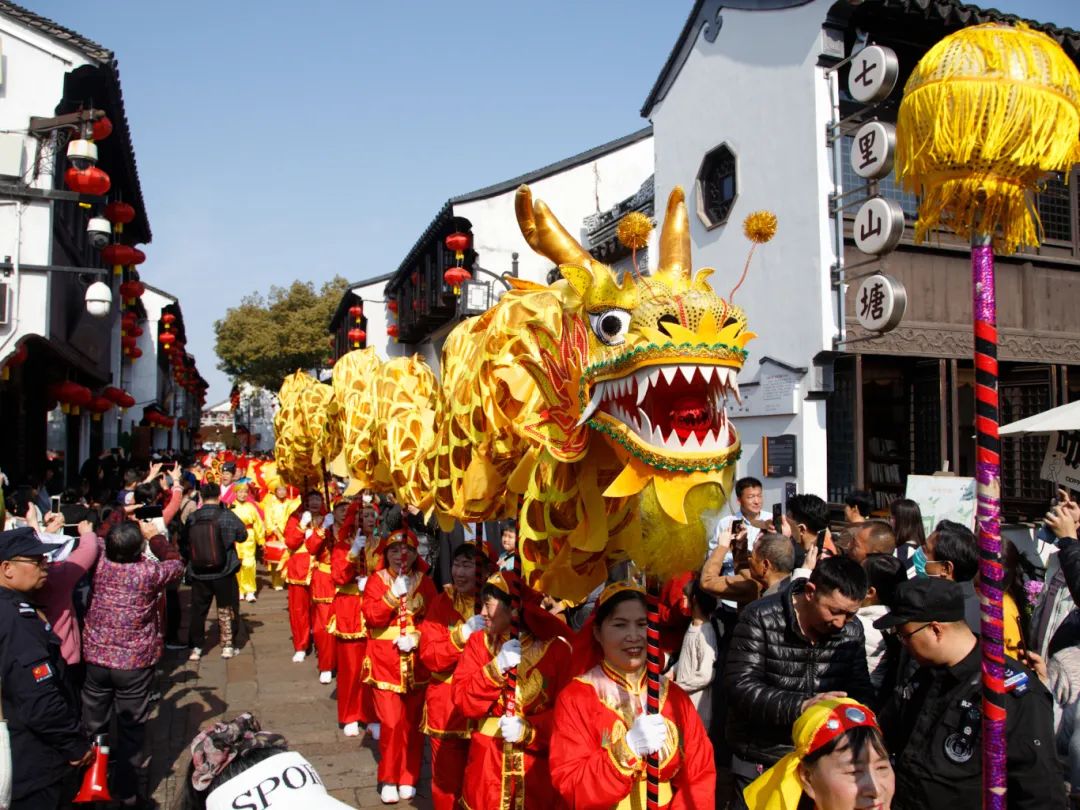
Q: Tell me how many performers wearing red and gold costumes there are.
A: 7